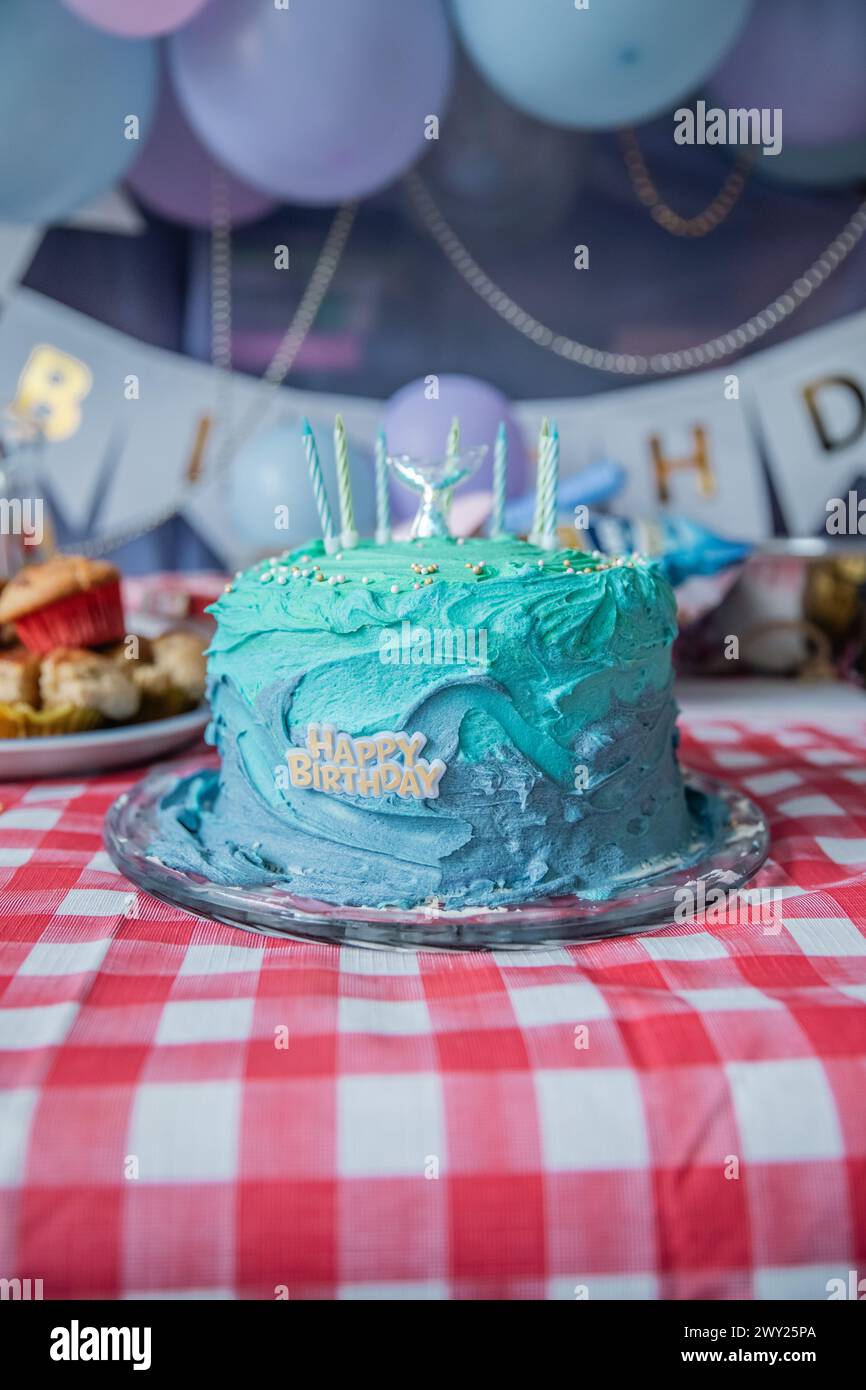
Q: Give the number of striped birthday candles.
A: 7